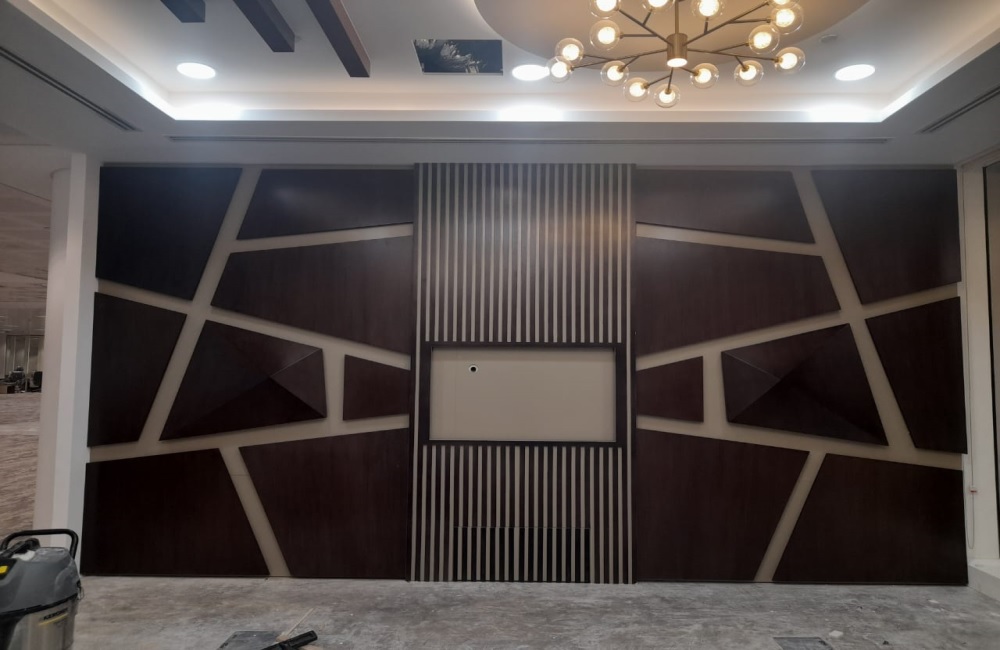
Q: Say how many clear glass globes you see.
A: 15